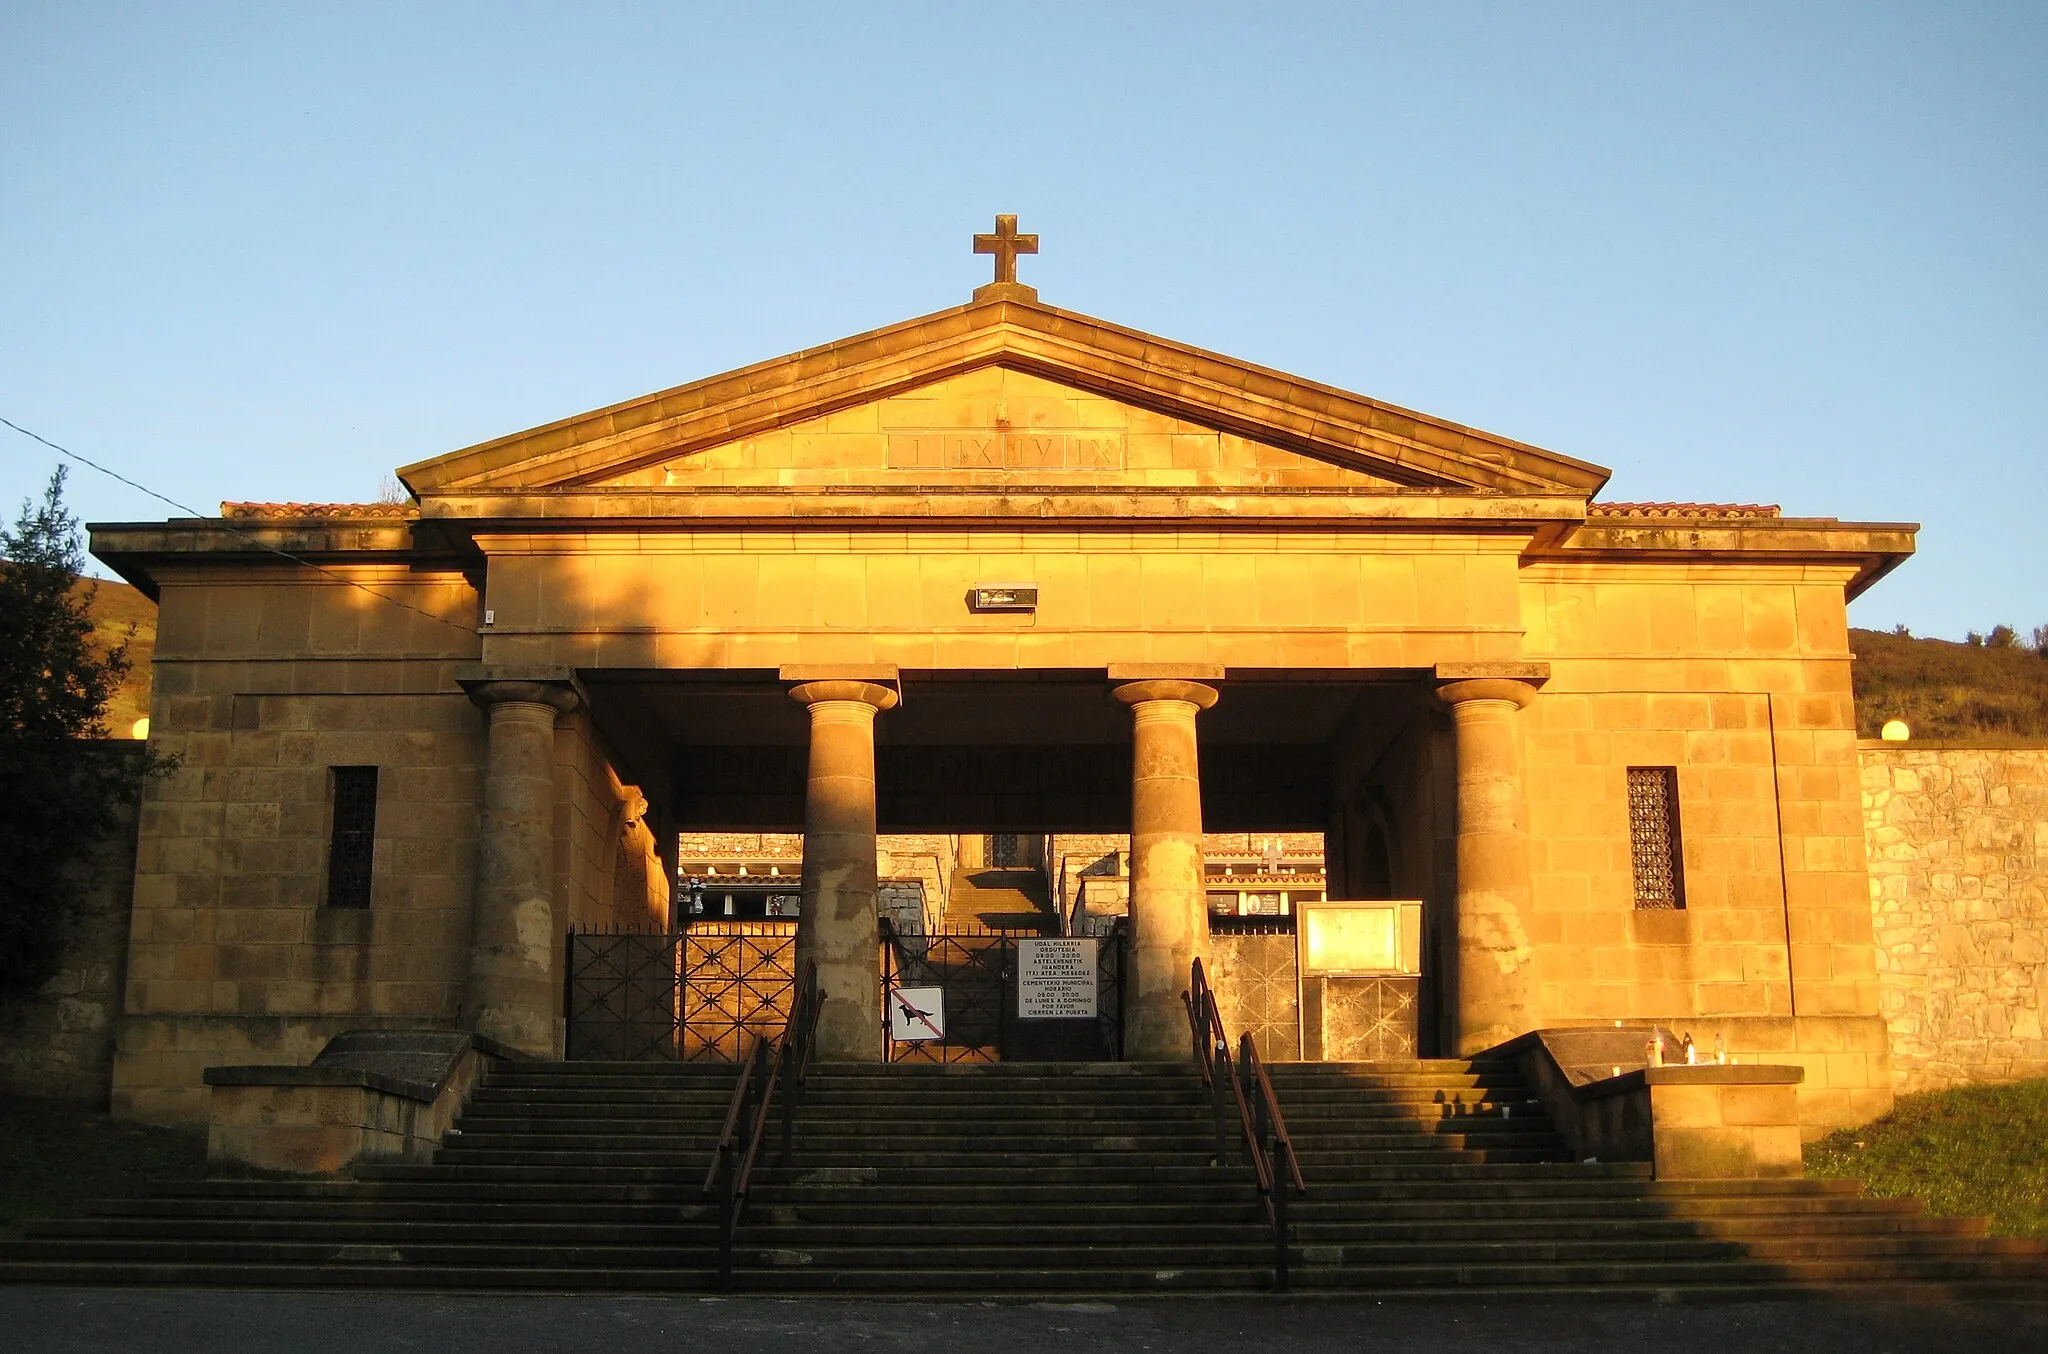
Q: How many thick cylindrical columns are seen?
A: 4